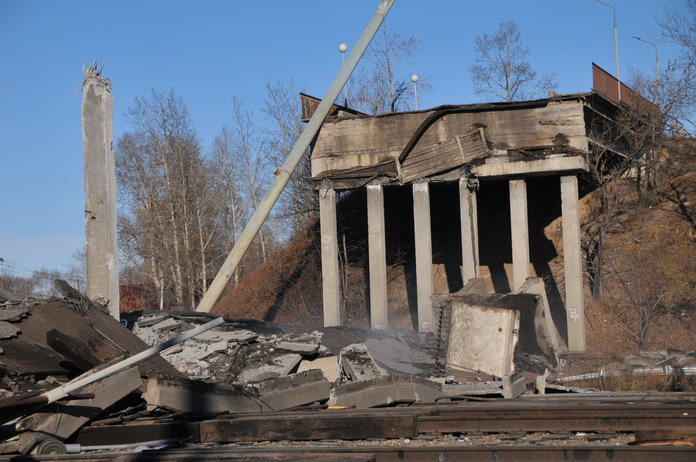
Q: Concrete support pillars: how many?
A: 7